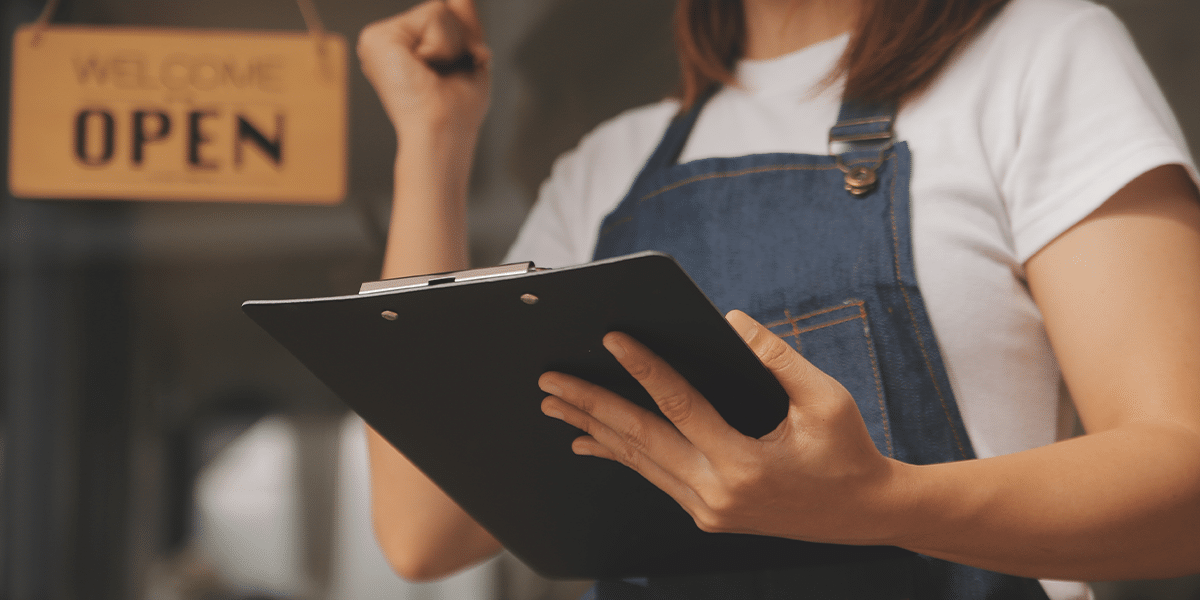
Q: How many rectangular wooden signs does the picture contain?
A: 1